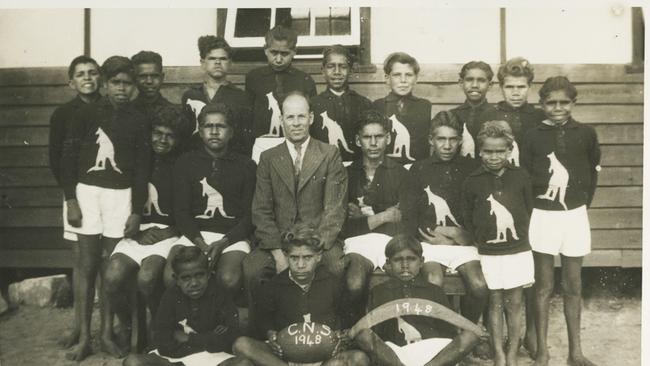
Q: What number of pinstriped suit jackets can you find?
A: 1